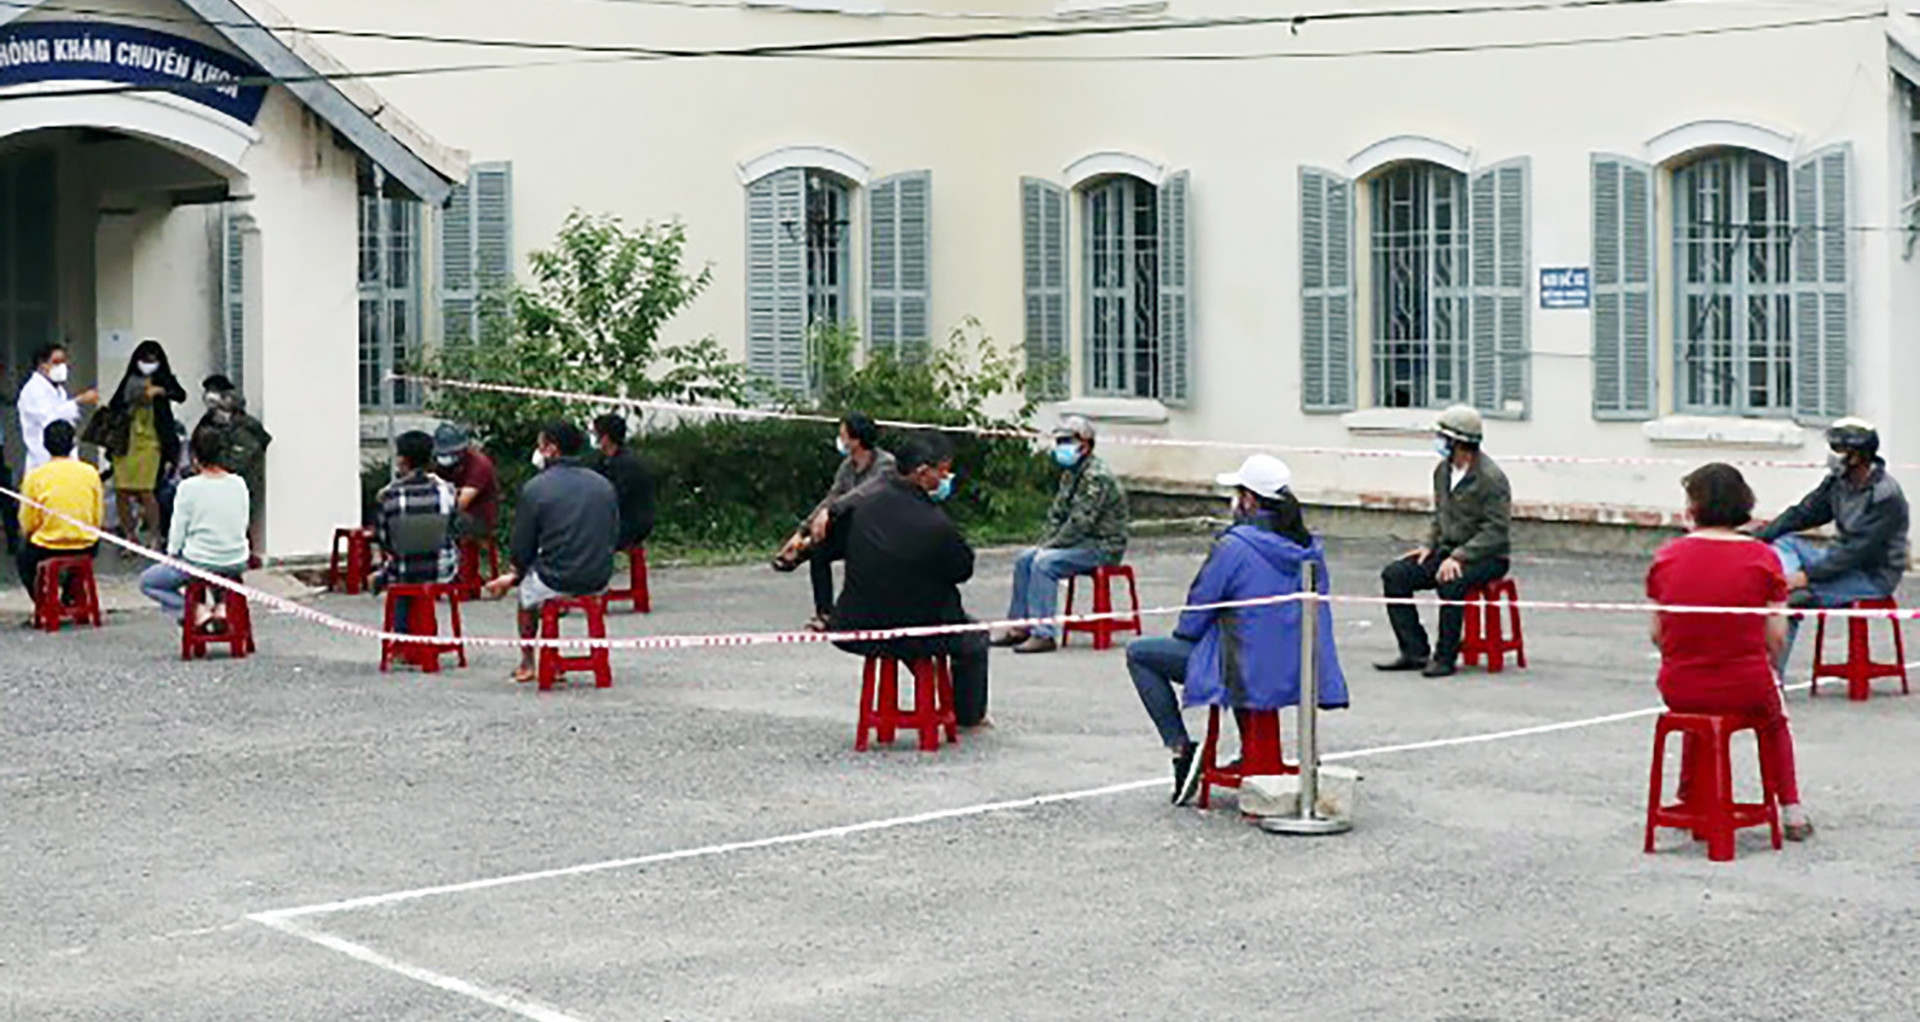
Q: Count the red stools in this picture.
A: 13